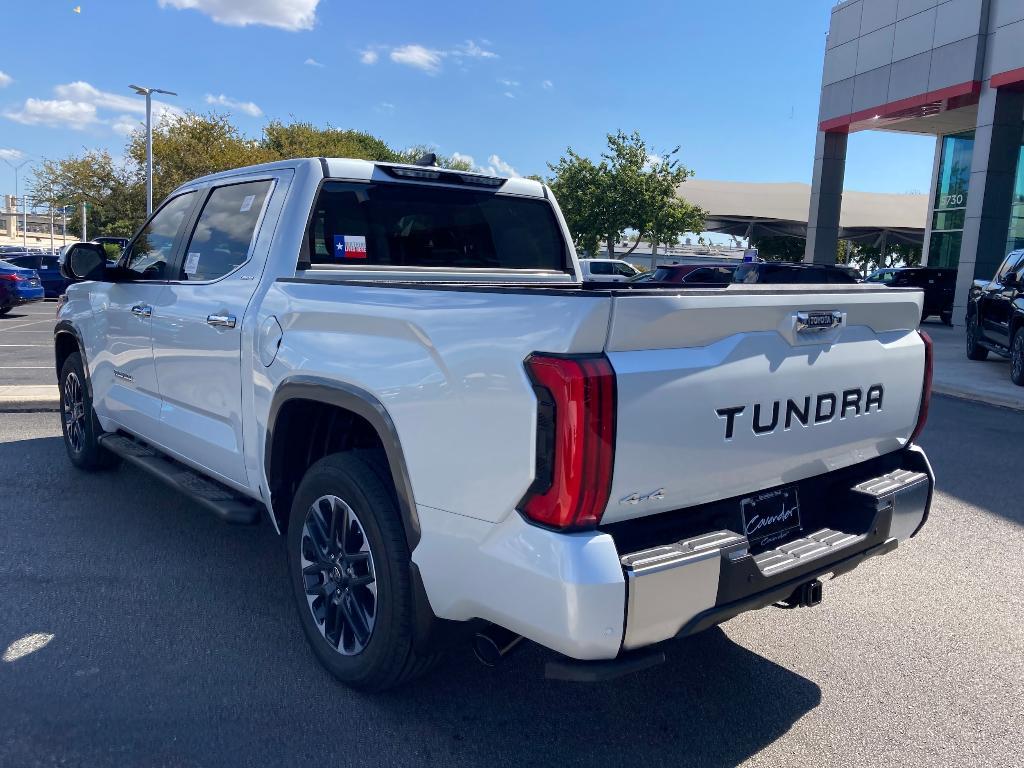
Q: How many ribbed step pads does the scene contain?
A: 3